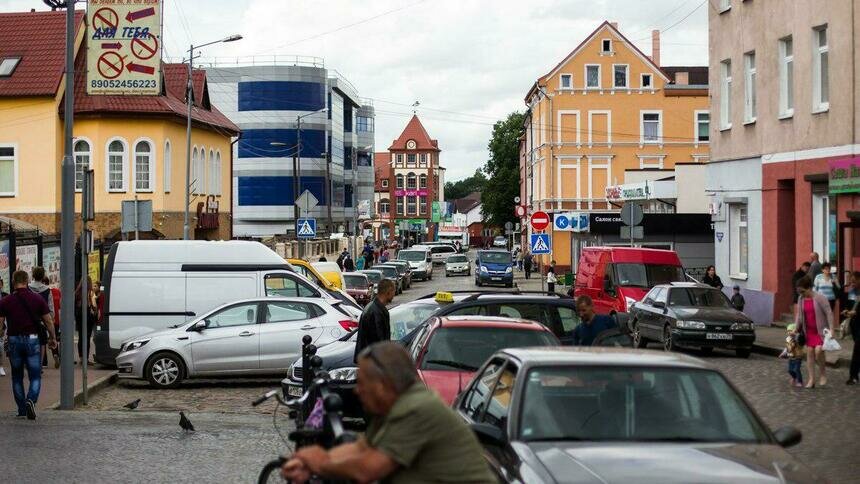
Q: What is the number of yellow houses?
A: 2